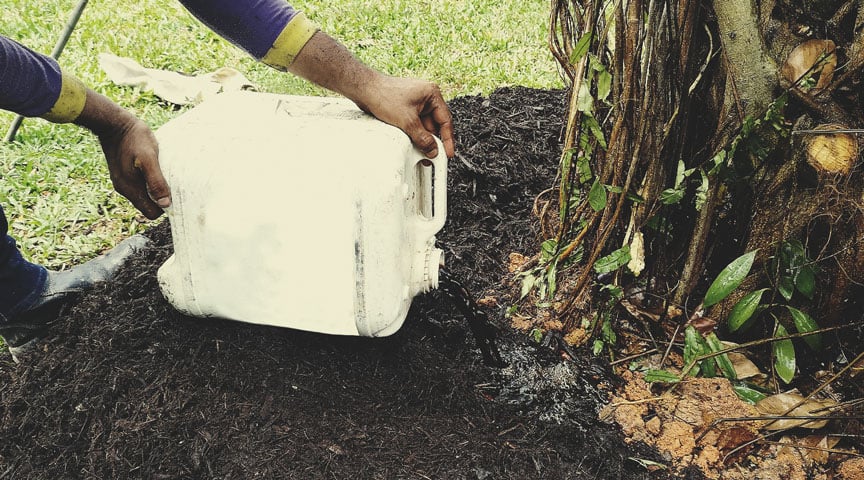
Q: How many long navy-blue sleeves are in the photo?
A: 2